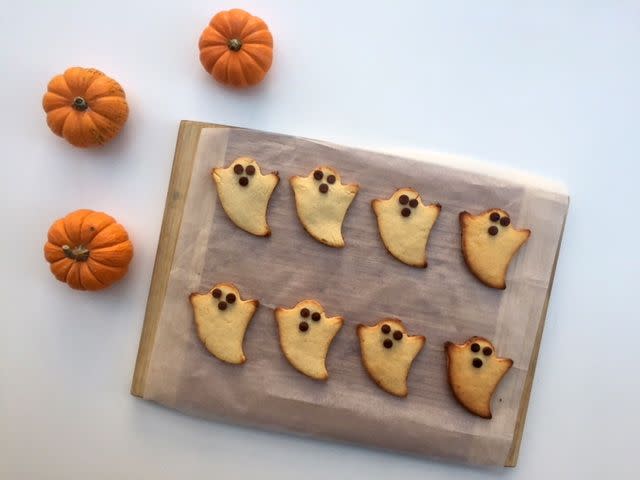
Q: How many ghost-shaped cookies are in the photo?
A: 8